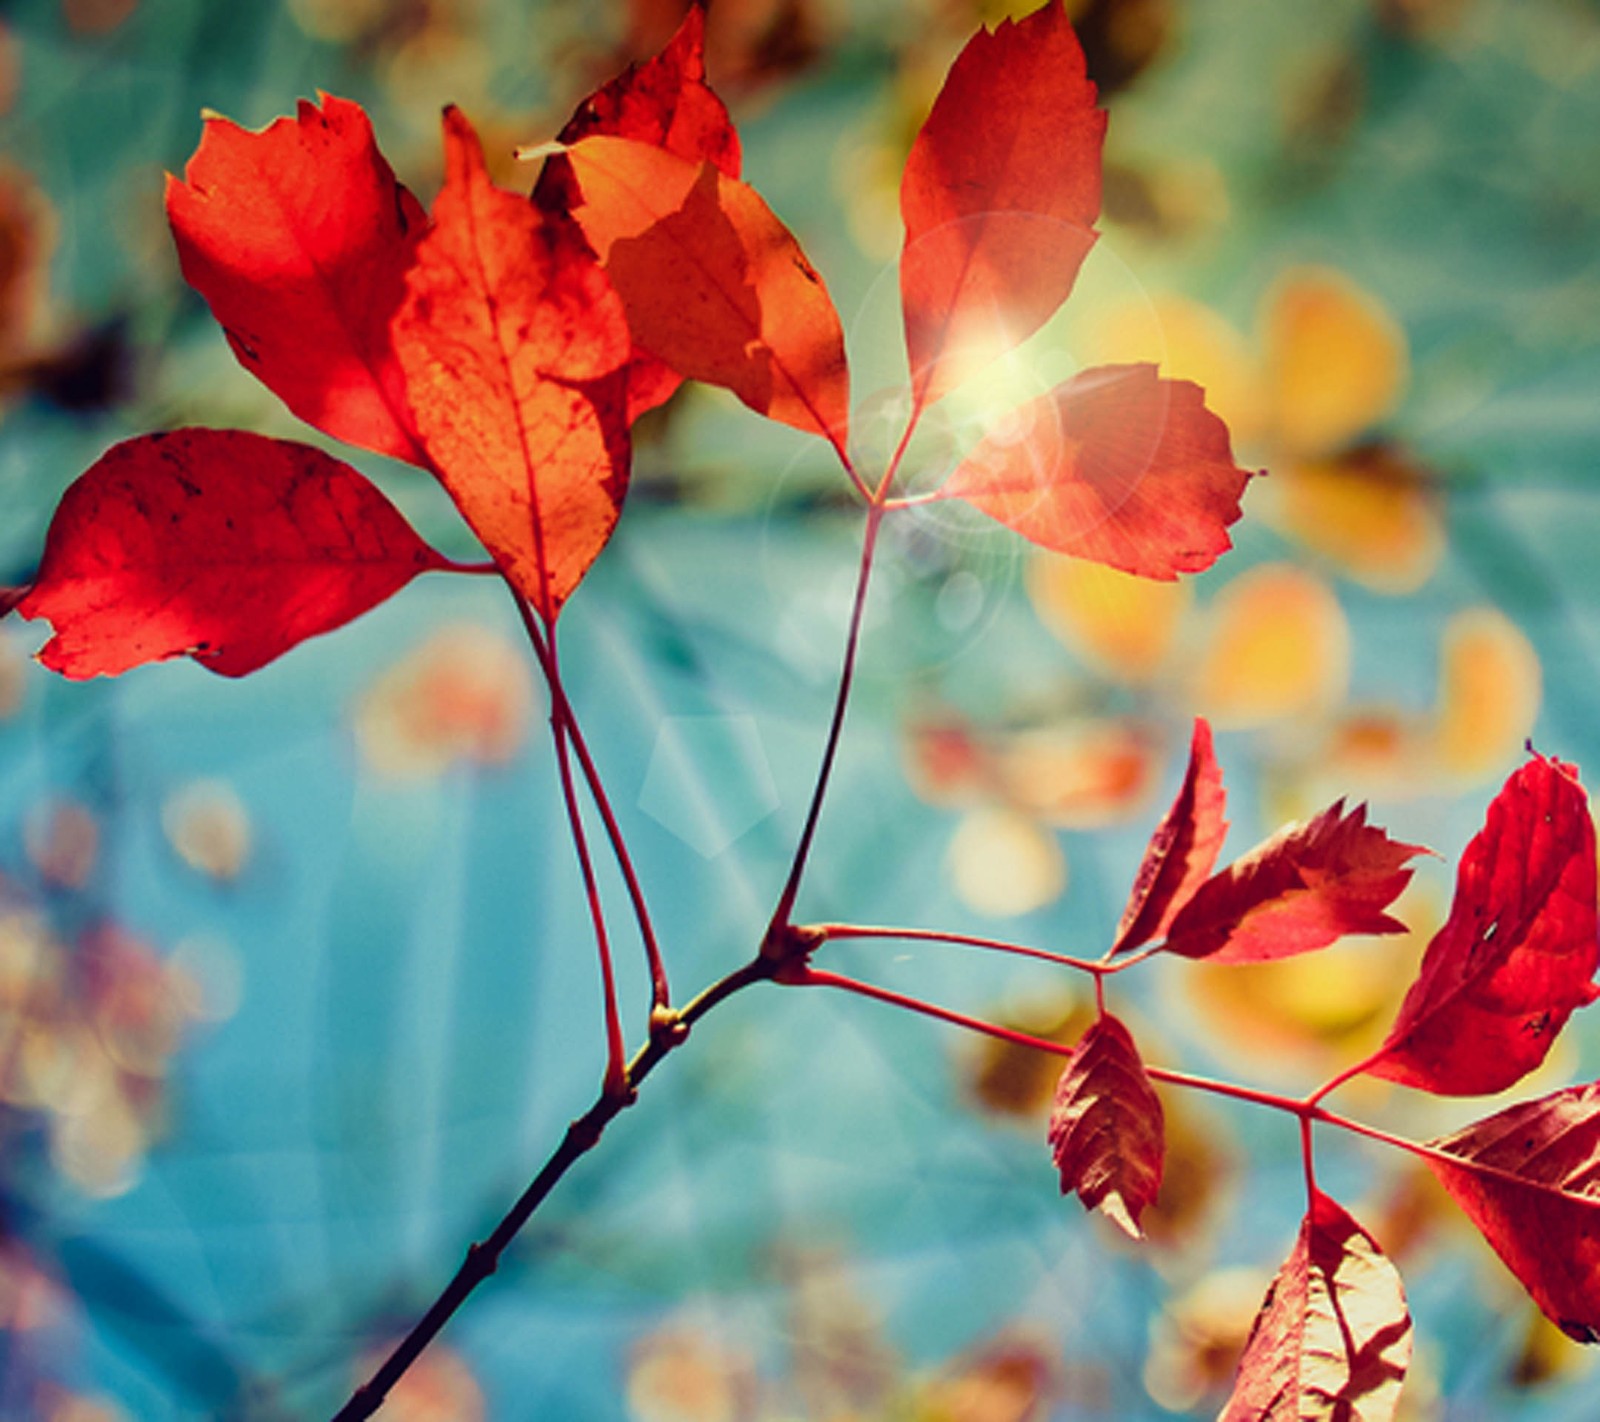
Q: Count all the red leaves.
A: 13